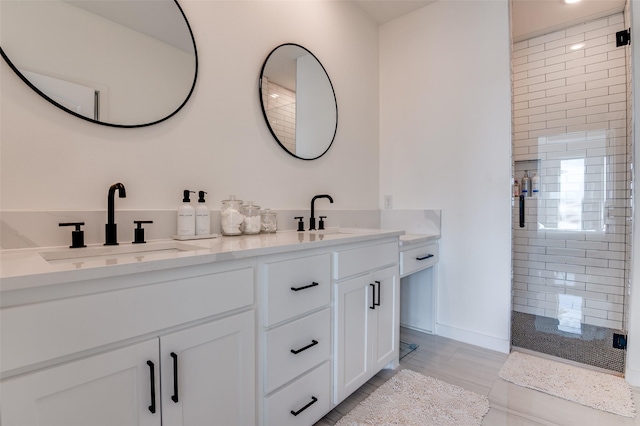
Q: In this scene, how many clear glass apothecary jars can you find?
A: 3